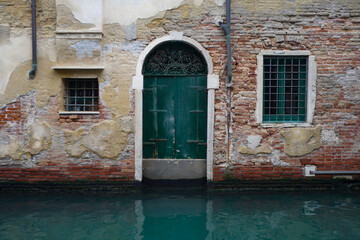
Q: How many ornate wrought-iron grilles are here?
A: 1